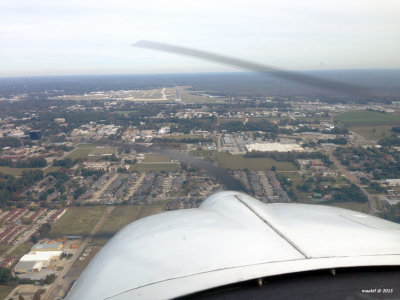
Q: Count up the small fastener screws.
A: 2